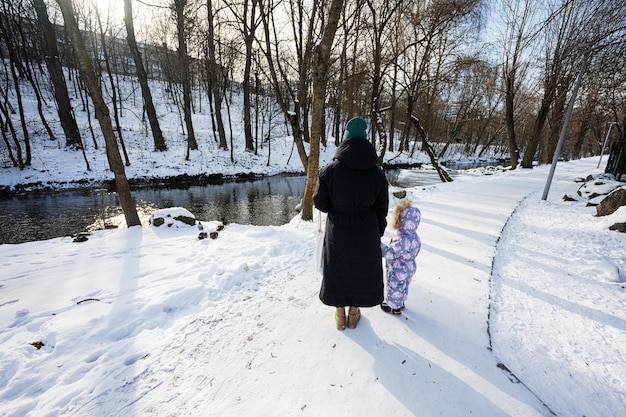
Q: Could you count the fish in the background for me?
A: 0